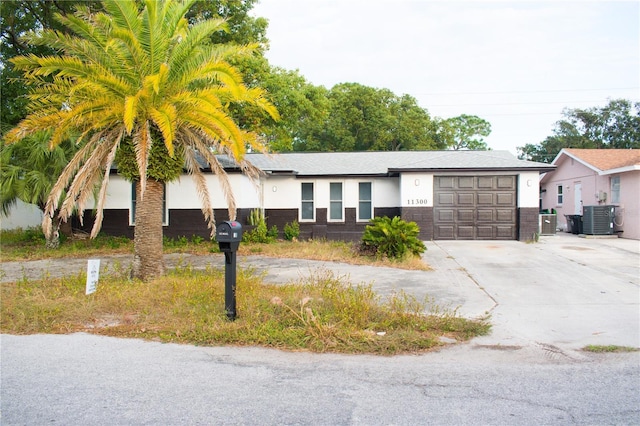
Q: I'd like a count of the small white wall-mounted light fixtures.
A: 3